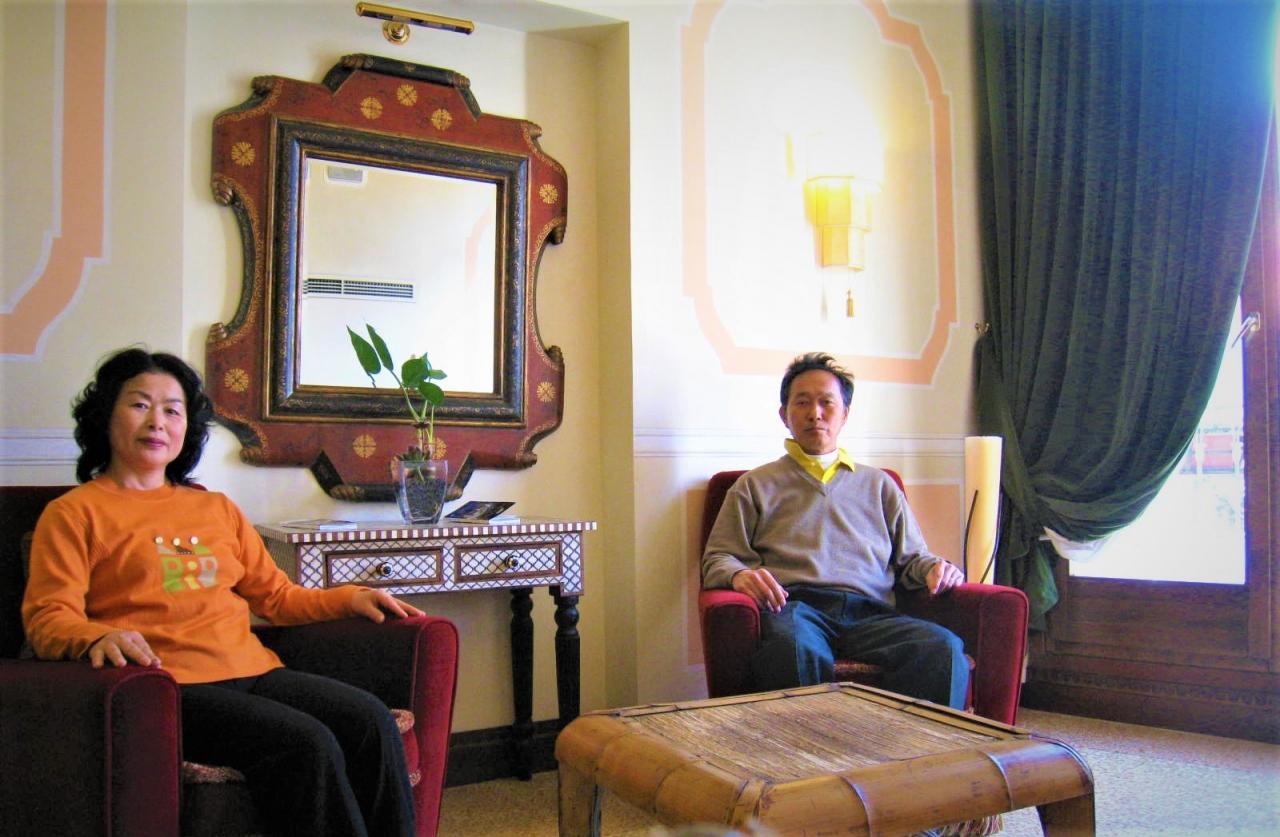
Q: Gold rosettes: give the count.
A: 9